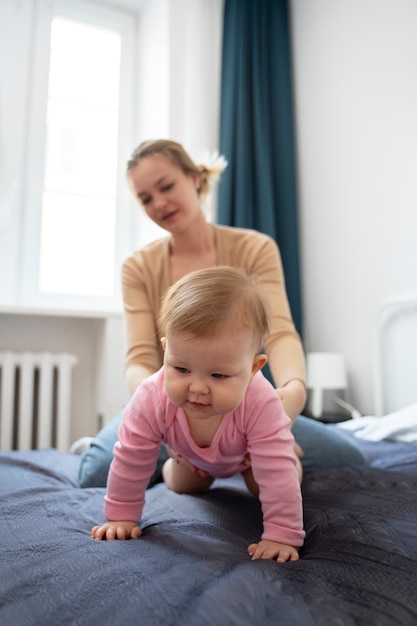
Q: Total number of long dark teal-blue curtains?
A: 1